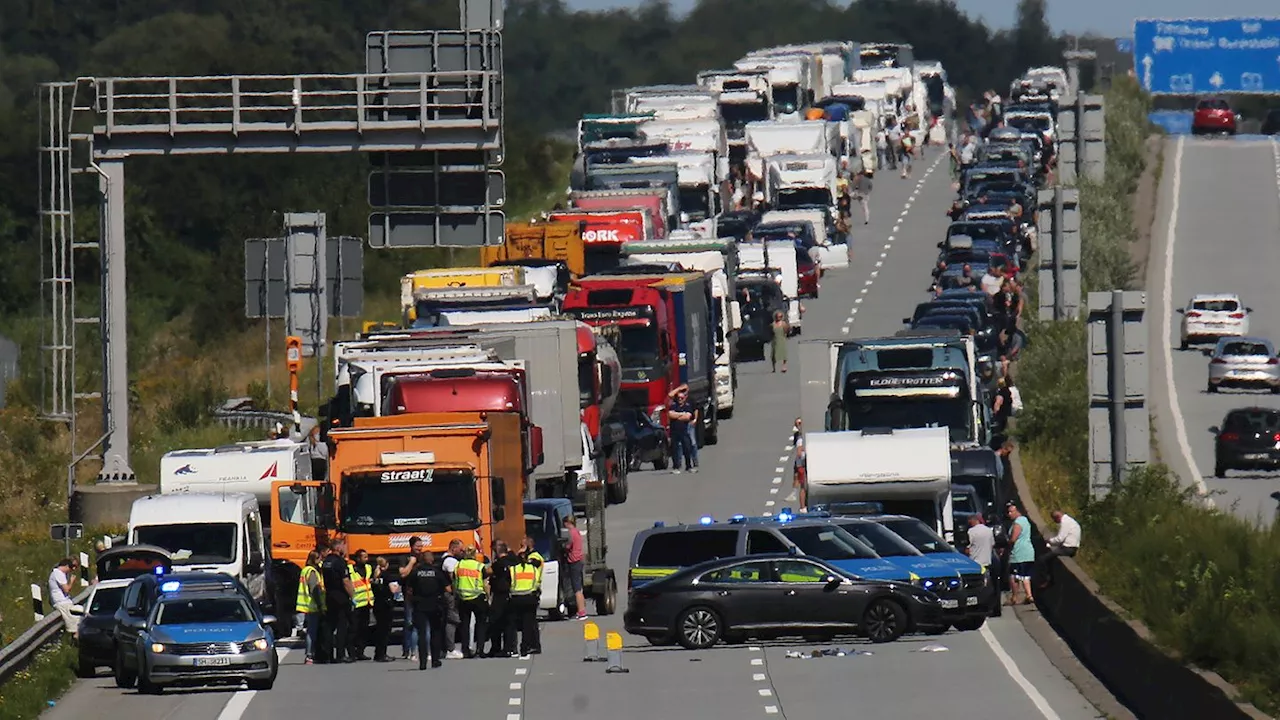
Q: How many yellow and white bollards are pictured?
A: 2